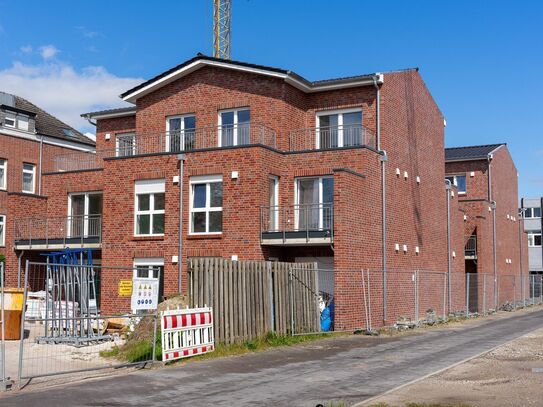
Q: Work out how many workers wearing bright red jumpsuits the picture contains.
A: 0